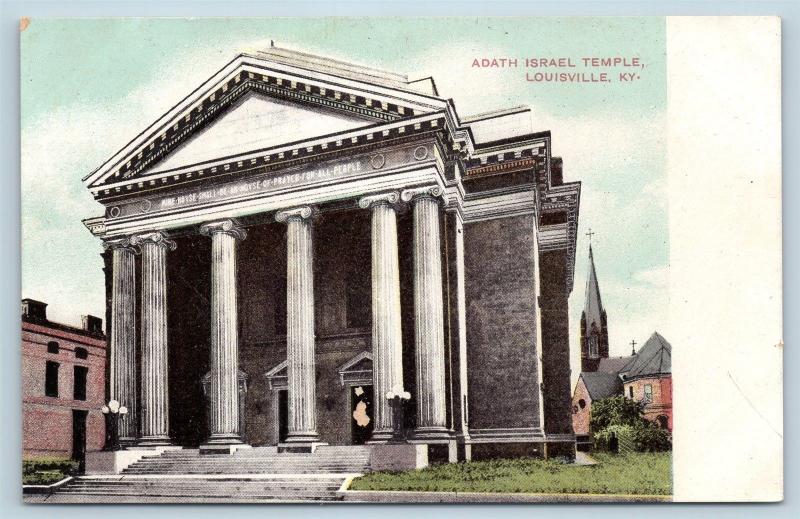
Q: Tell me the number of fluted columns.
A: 6